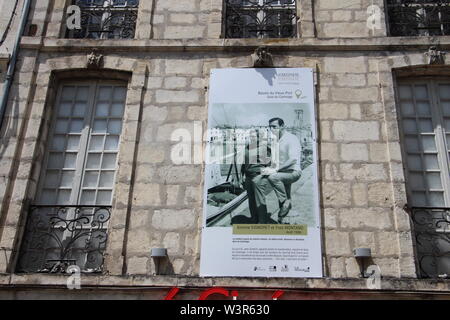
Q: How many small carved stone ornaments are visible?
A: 3